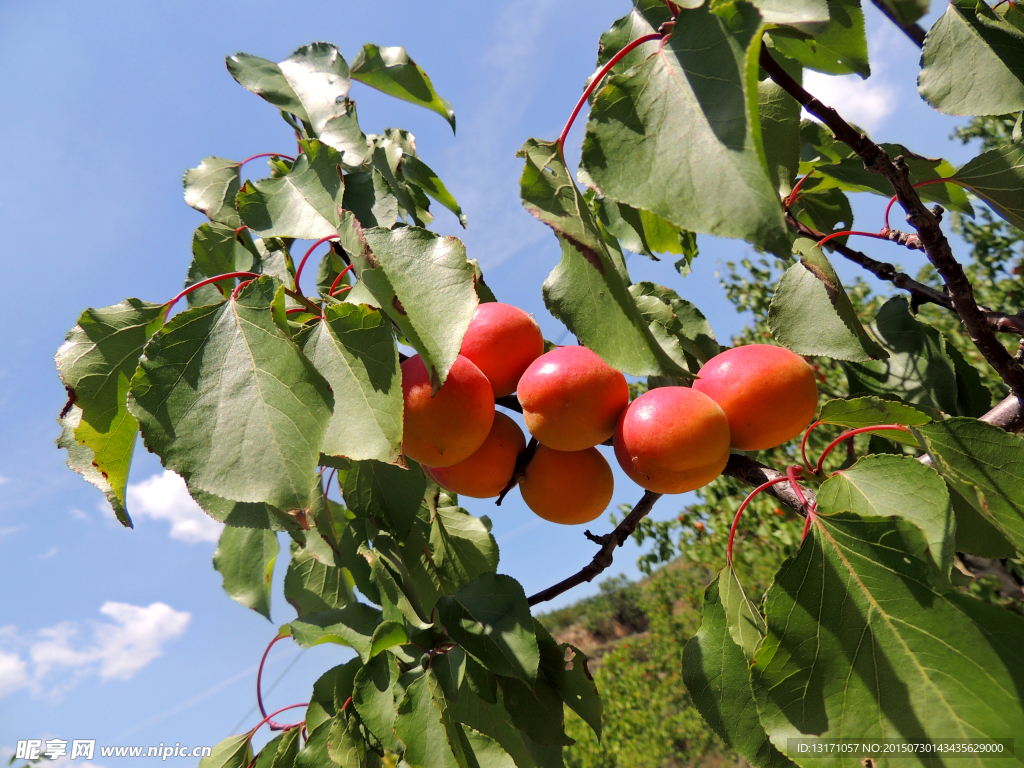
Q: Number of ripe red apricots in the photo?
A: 7